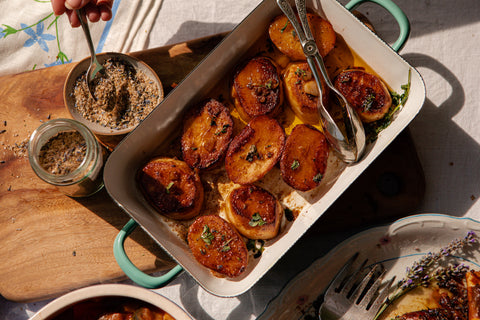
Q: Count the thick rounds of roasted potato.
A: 10